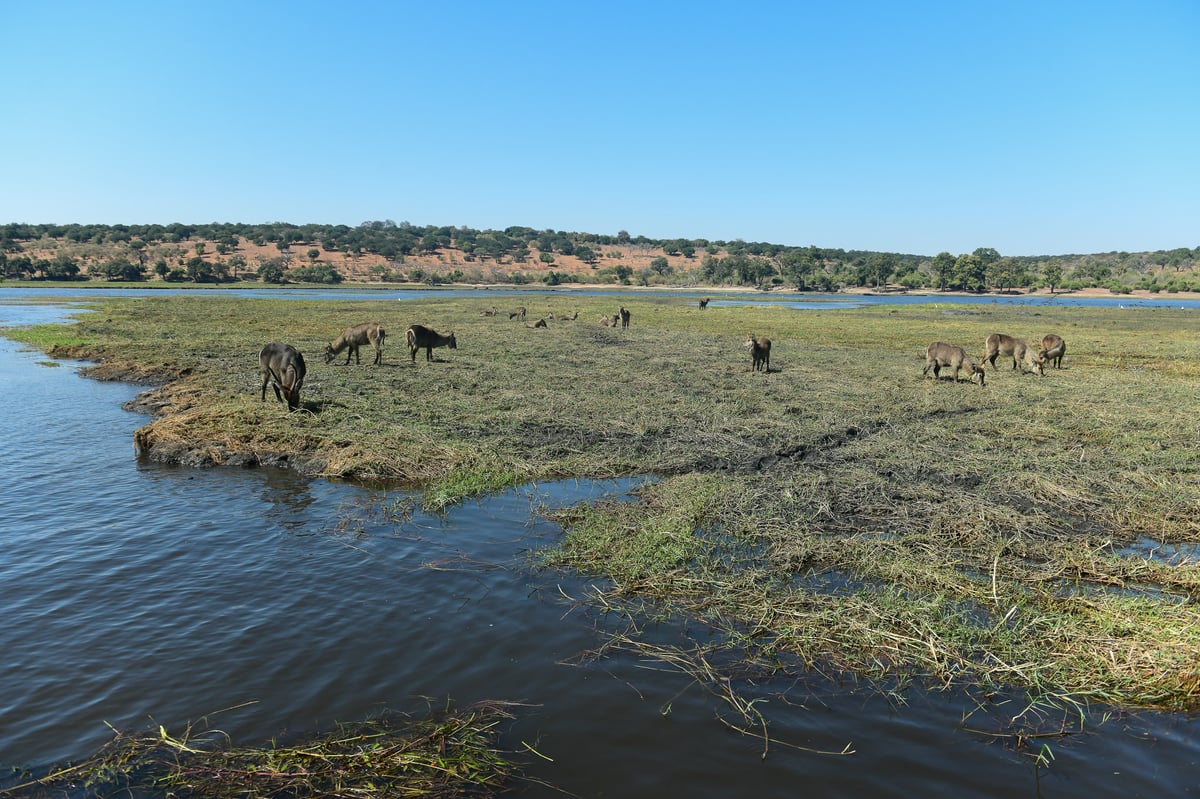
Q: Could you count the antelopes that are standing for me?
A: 10